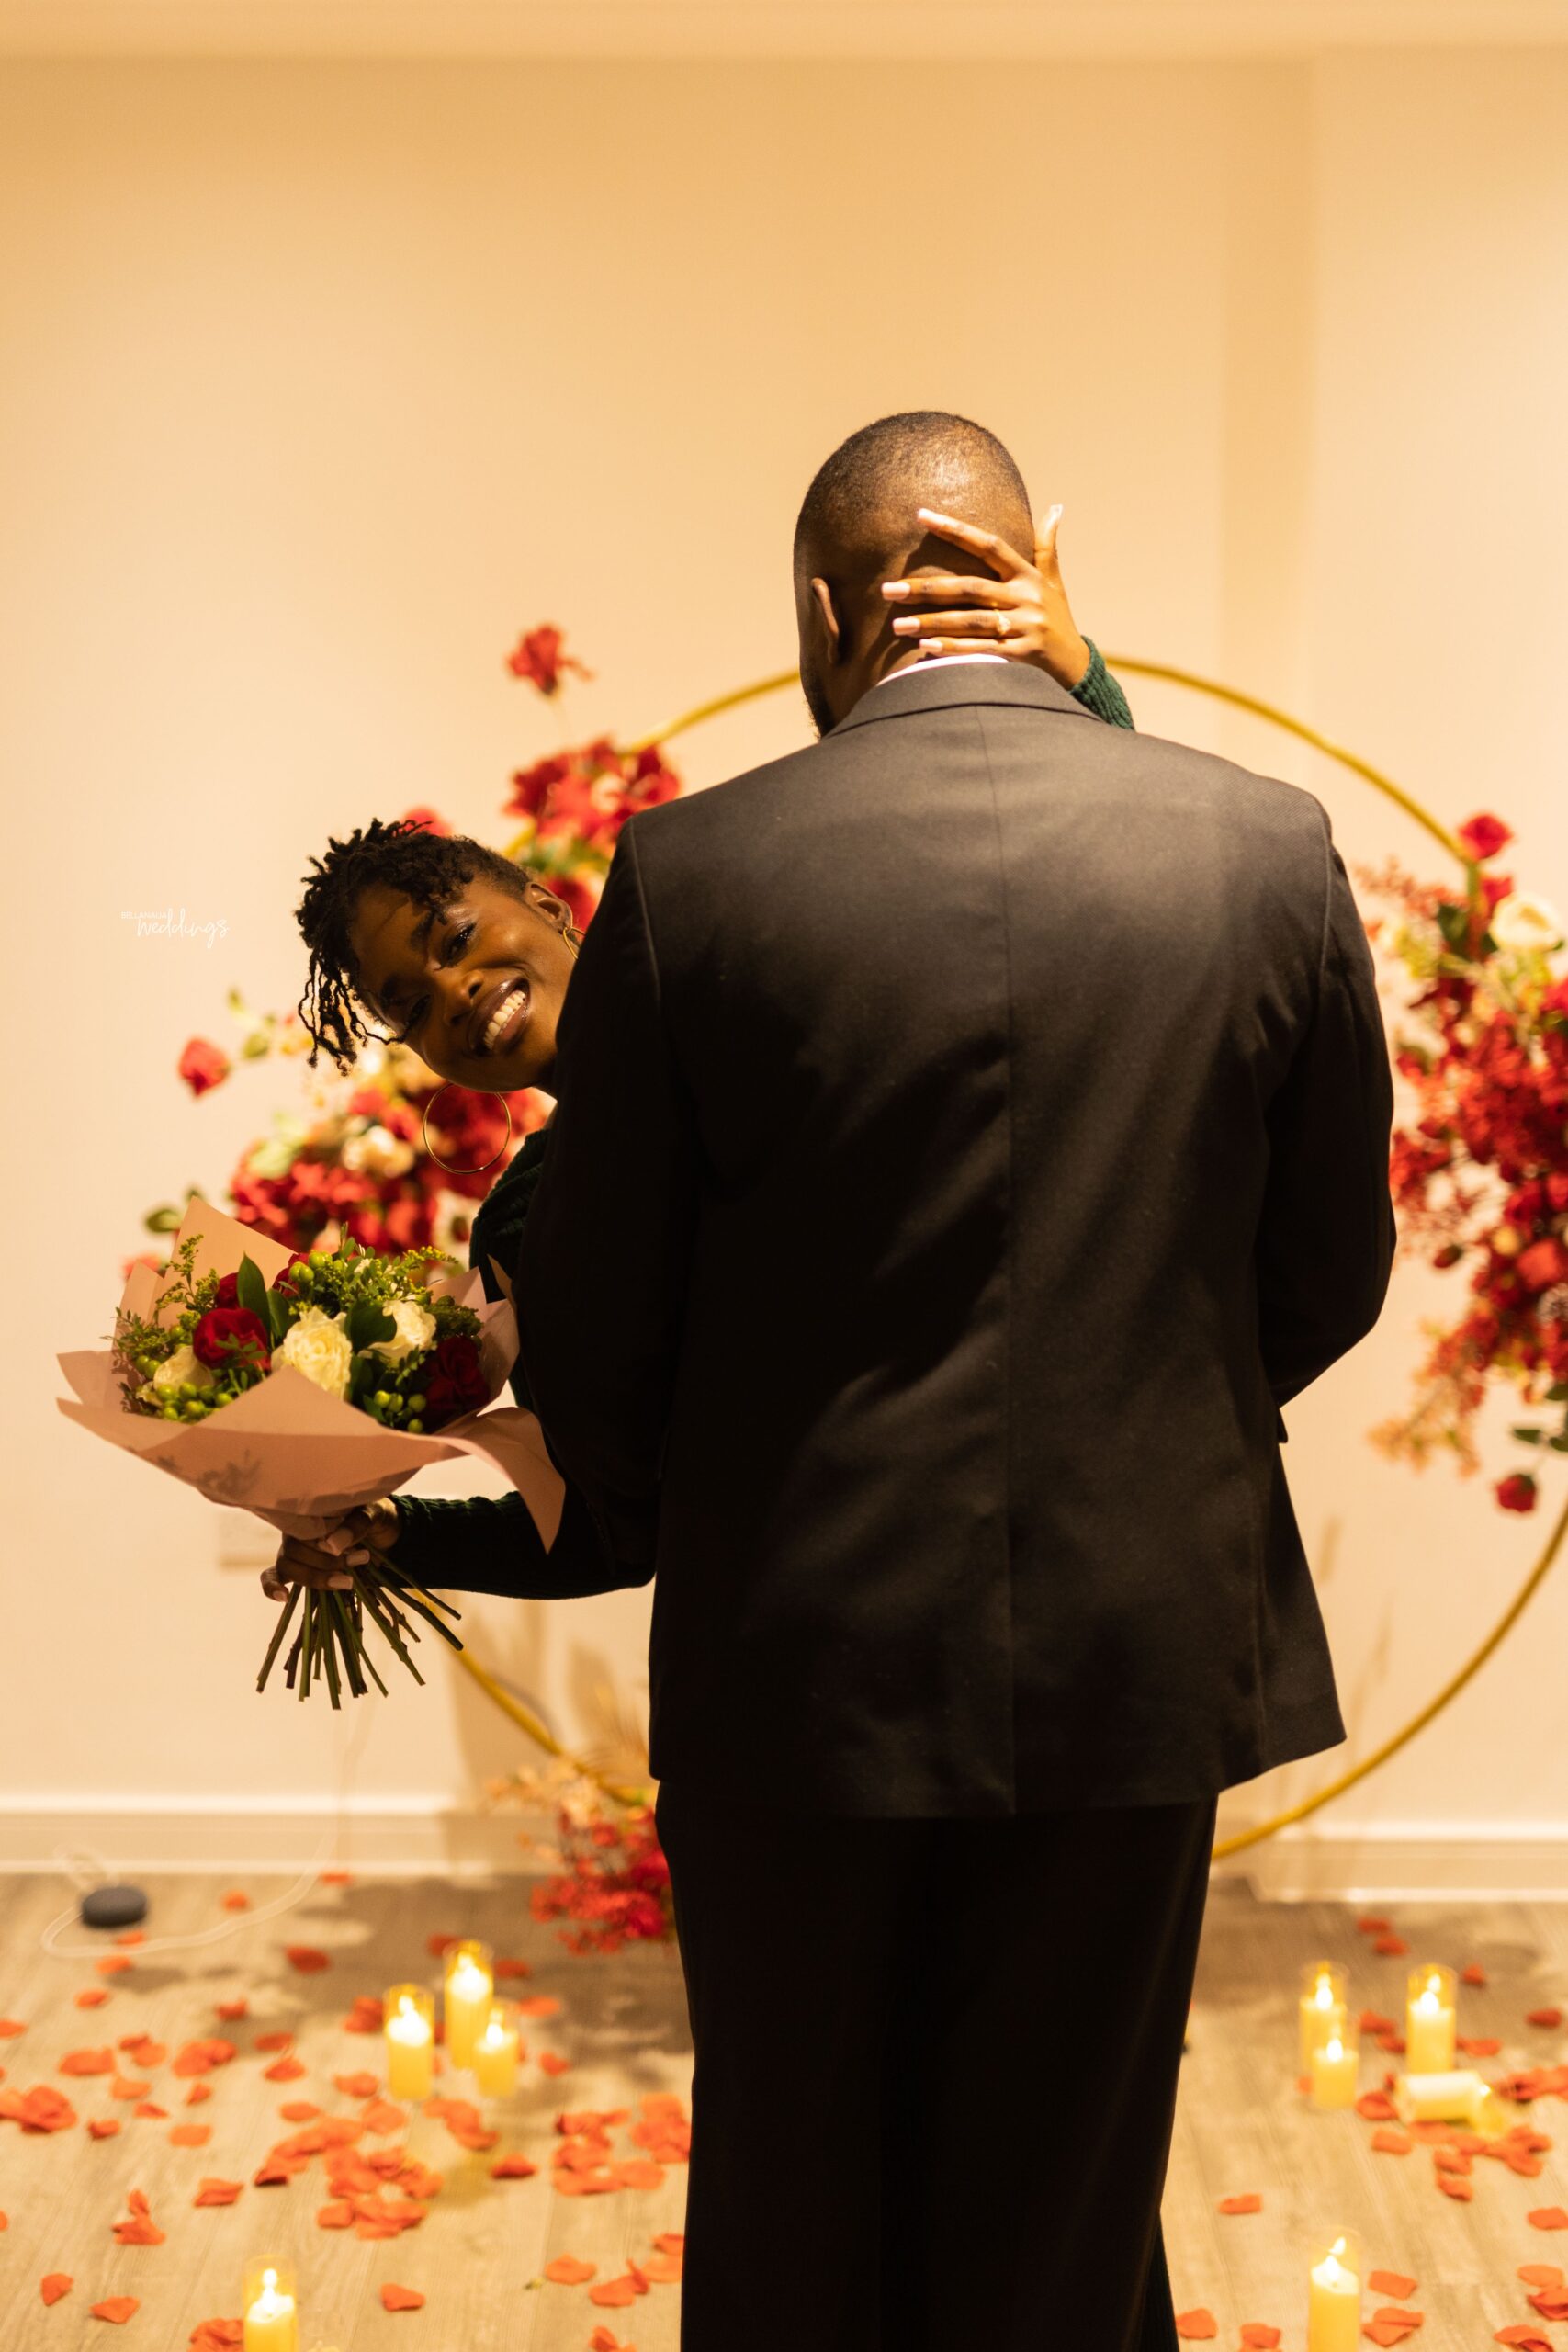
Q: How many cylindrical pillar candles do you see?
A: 9